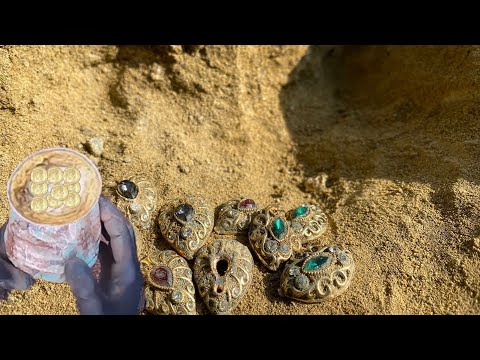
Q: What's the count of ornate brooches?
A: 8